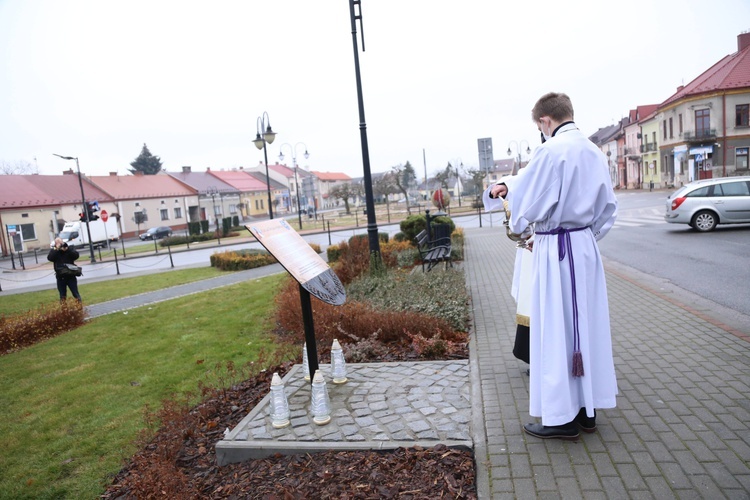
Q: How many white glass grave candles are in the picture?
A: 4